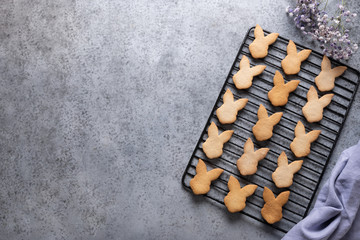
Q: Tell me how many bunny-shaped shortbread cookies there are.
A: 15